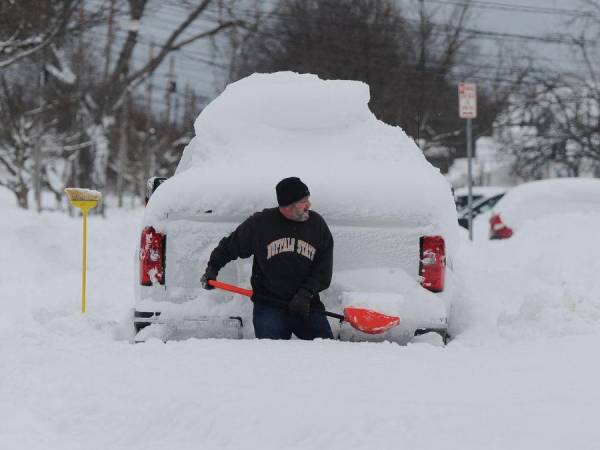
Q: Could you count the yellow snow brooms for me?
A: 1